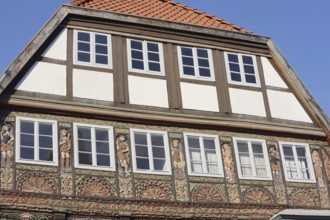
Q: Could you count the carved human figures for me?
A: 7